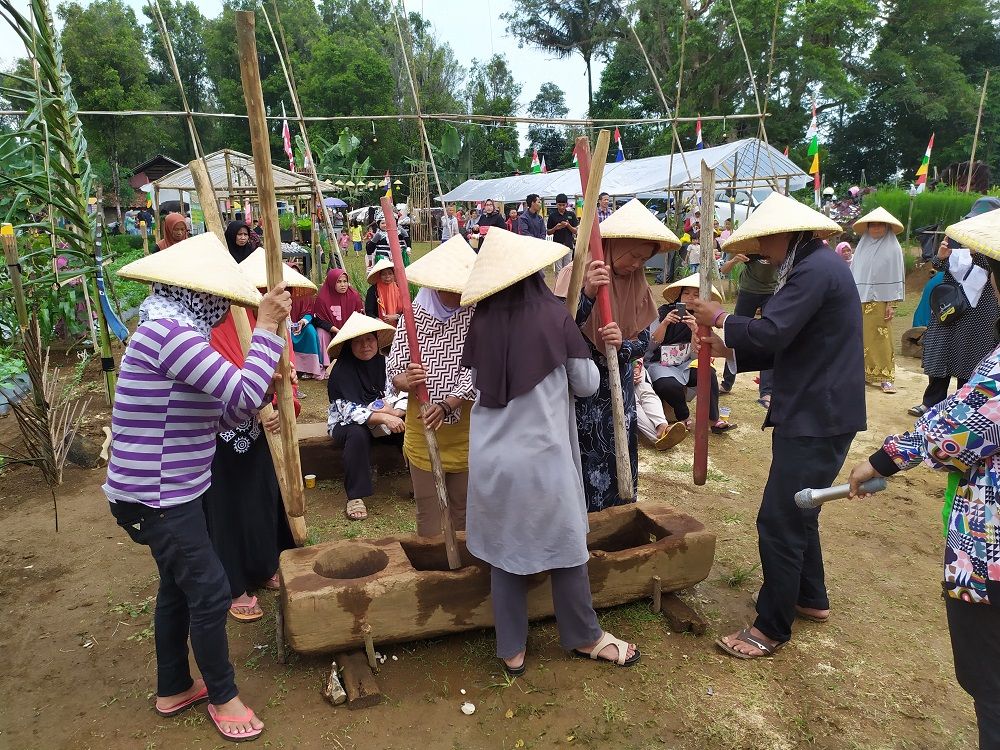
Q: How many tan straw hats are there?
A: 11